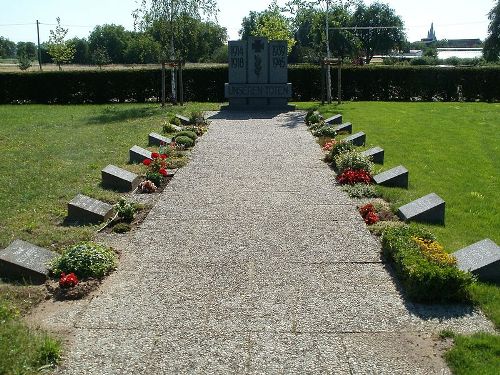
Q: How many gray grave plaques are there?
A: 14